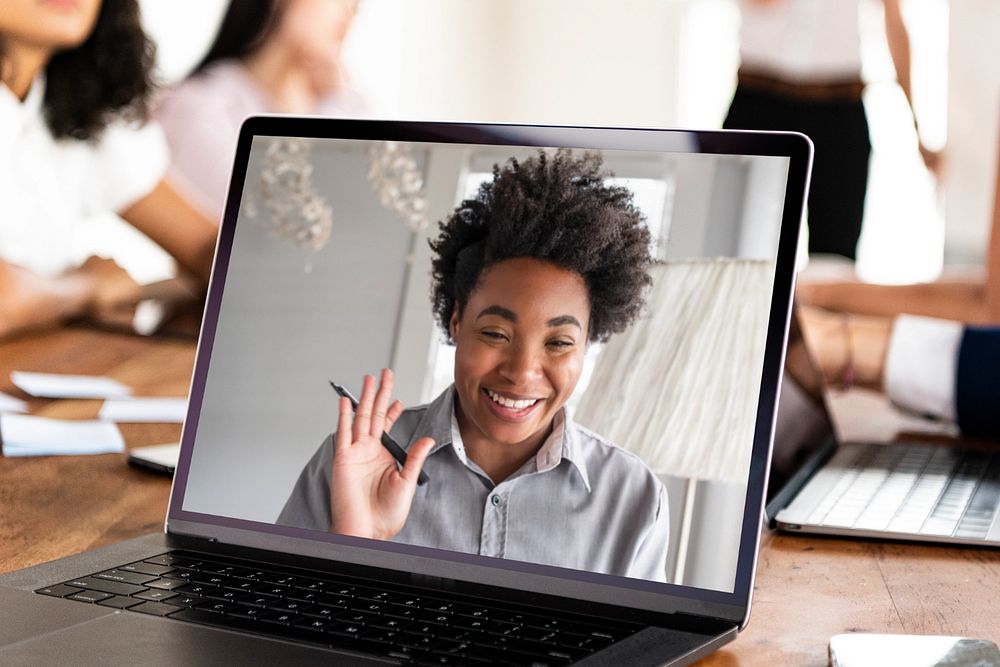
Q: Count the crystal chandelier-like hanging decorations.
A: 2